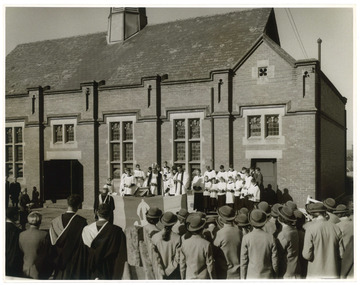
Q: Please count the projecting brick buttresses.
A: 5